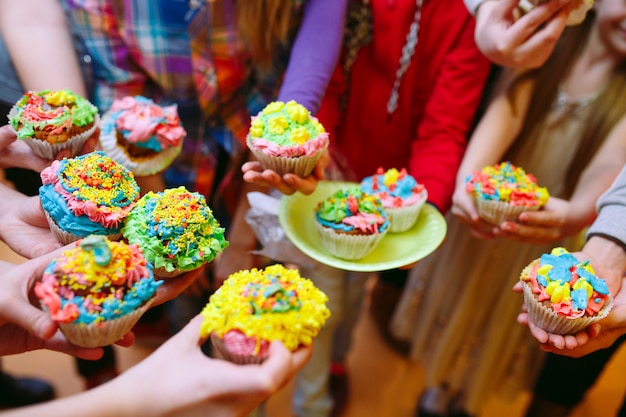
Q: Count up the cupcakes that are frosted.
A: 11